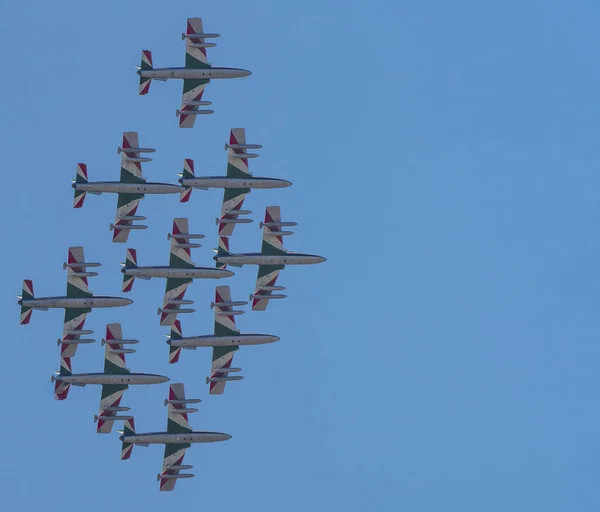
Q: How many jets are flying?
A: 9